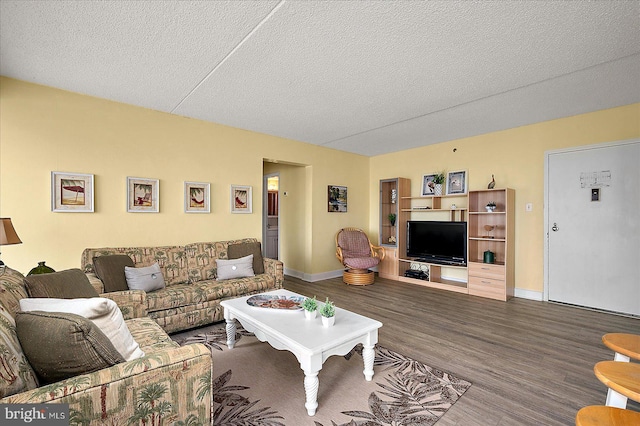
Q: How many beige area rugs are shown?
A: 1